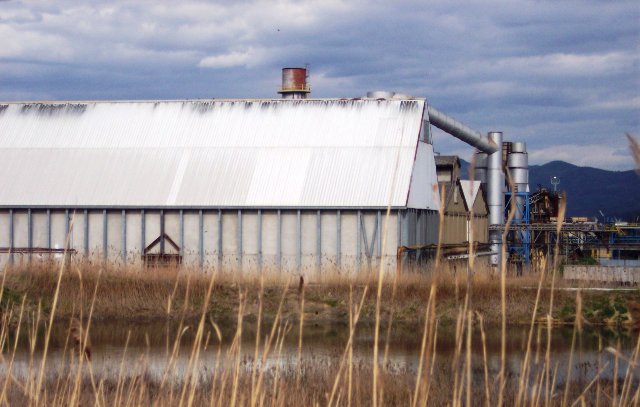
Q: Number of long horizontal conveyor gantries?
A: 1